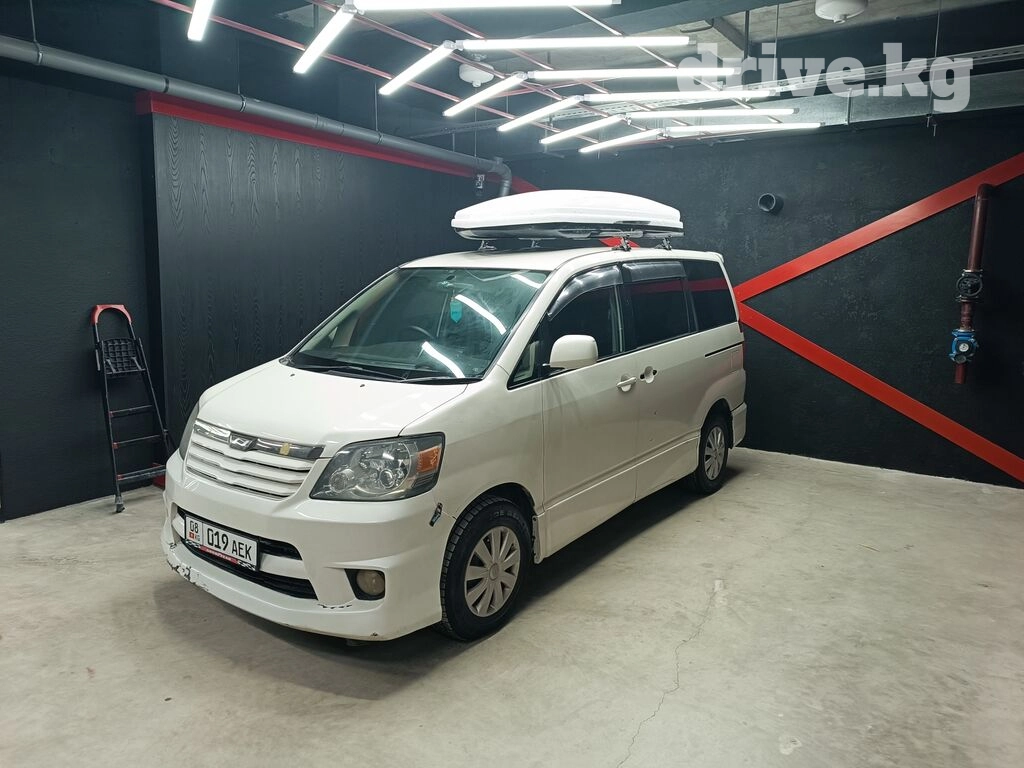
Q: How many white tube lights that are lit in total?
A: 13